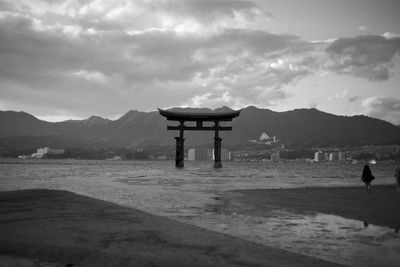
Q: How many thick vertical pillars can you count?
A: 2